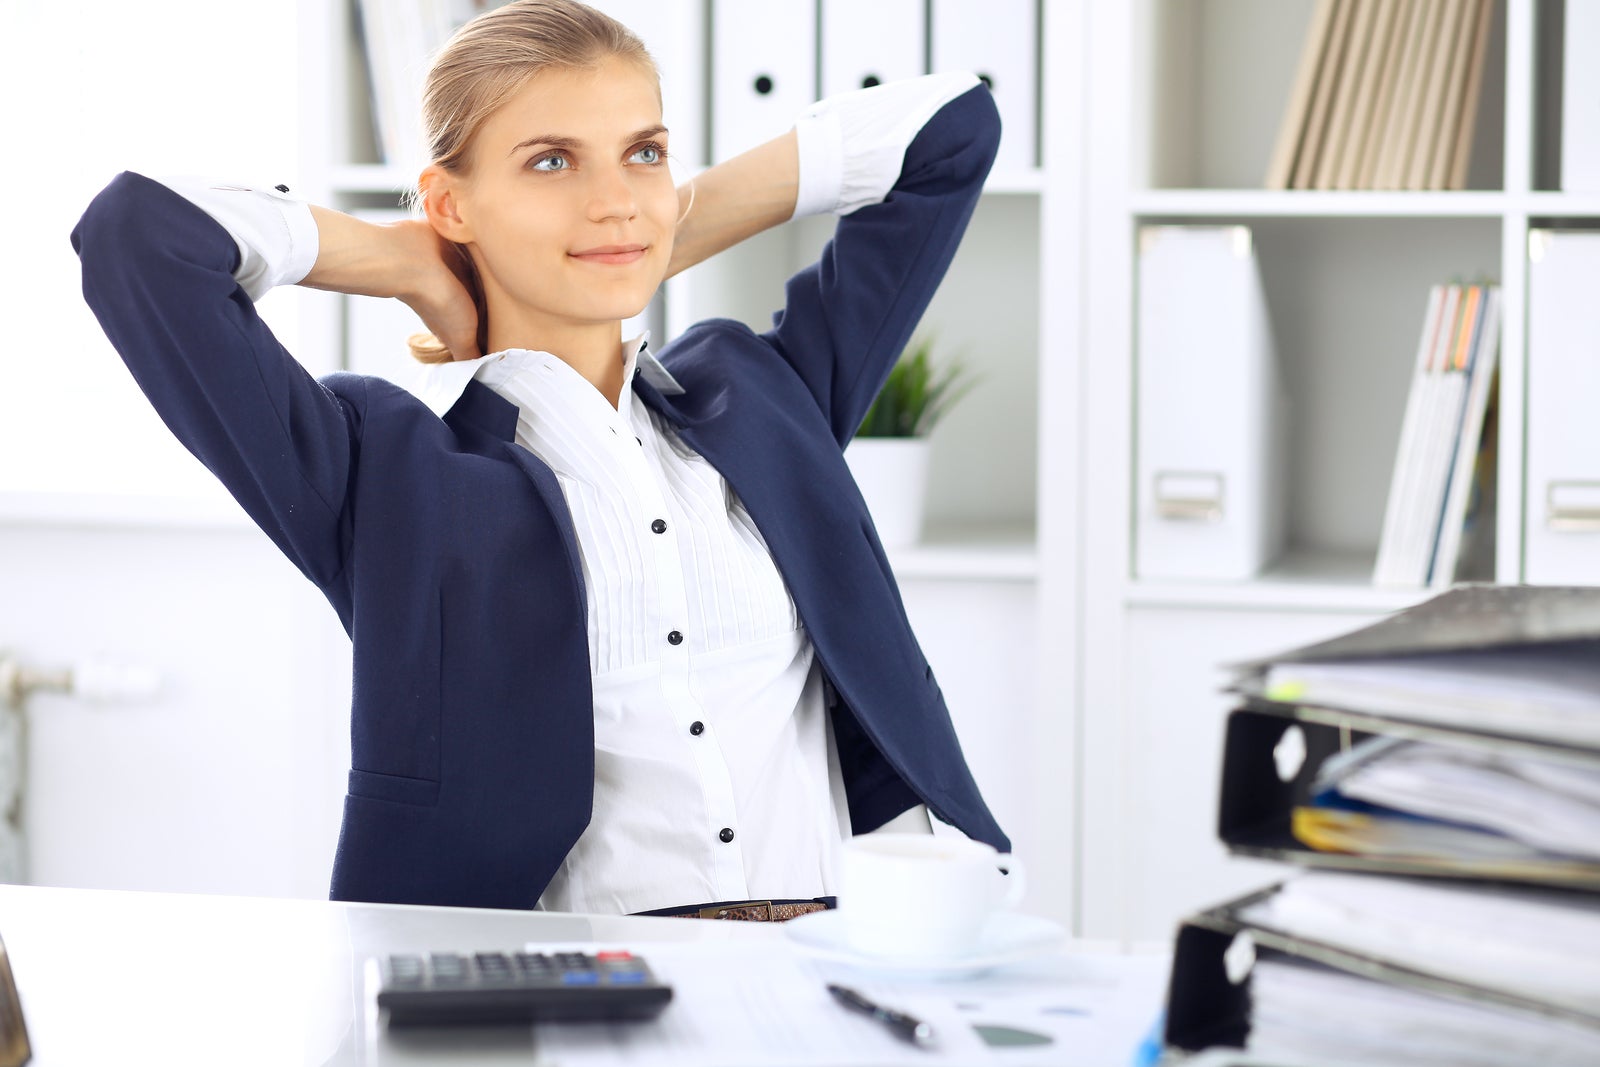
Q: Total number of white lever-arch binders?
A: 3